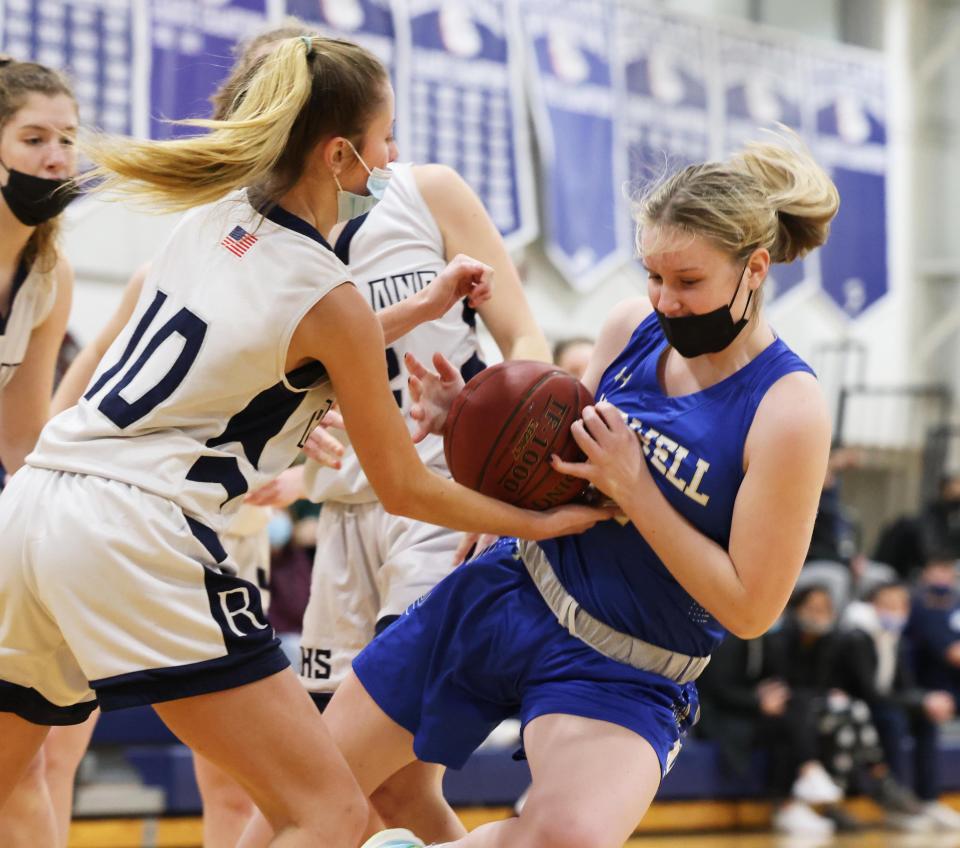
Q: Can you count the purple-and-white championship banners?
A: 8